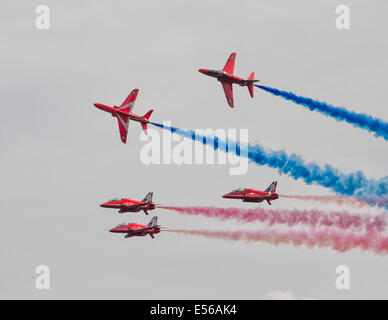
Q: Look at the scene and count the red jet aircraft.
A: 5